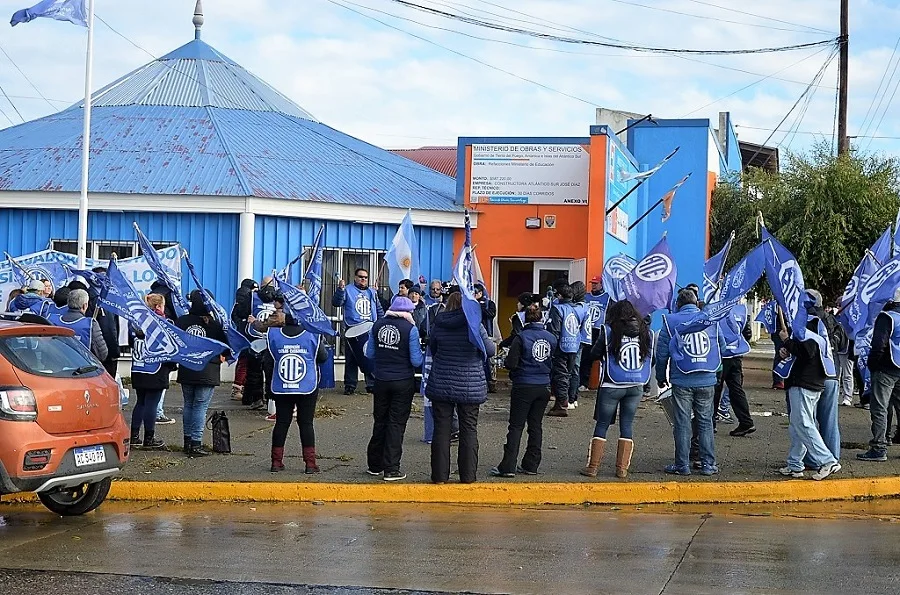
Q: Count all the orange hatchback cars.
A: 1